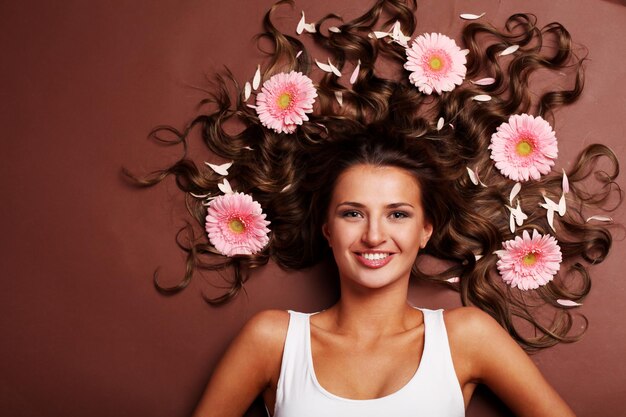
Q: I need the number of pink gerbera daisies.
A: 5